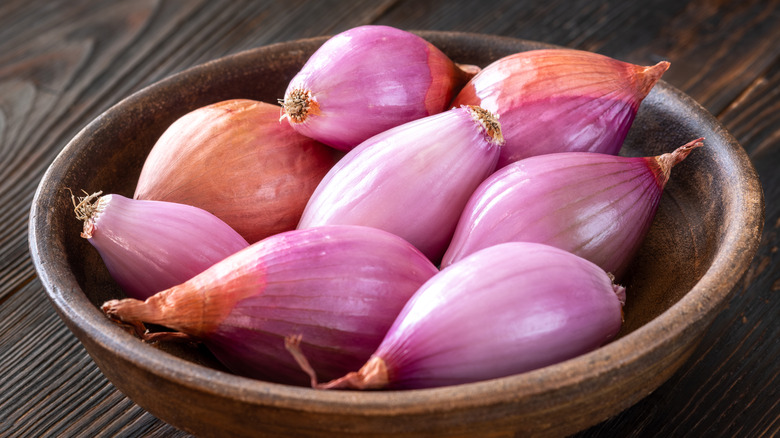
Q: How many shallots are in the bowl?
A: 8